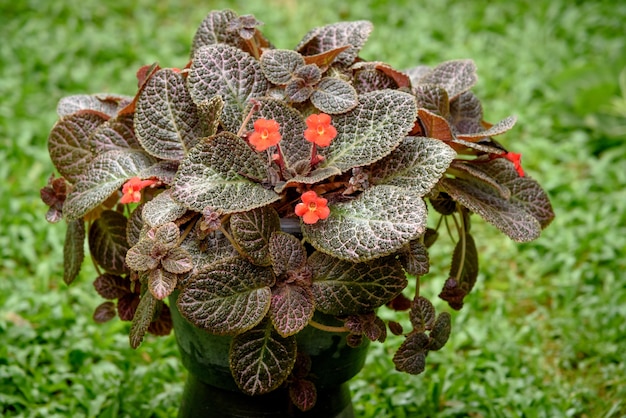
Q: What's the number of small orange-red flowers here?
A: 5